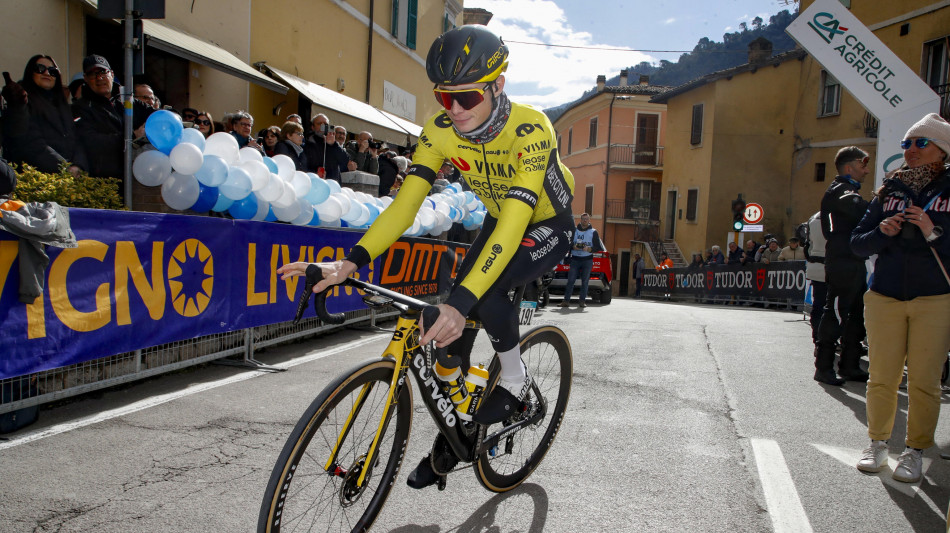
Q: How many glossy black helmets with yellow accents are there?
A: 1